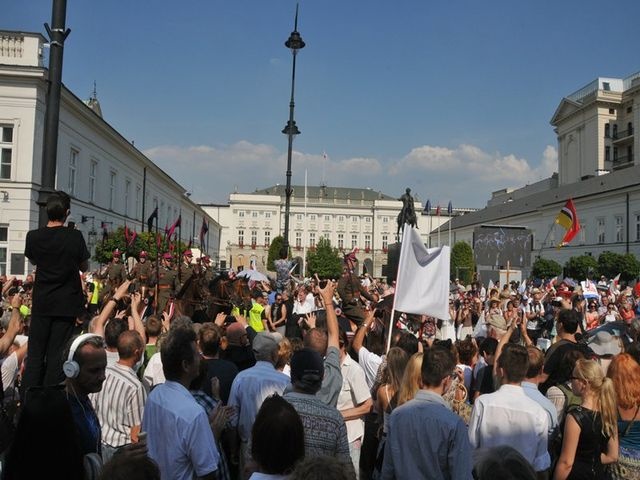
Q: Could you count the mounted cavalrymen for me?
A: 6